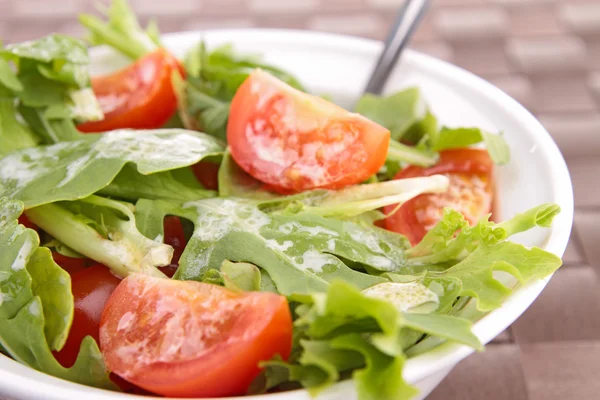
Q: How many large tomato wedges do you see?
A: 4